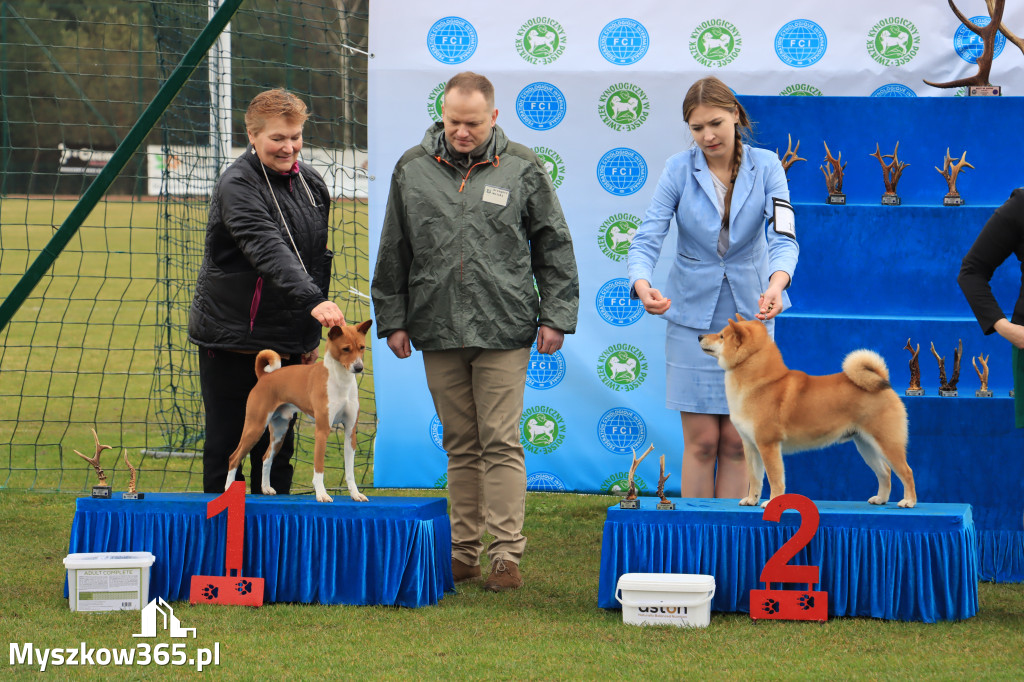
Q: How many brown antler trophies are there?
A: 12